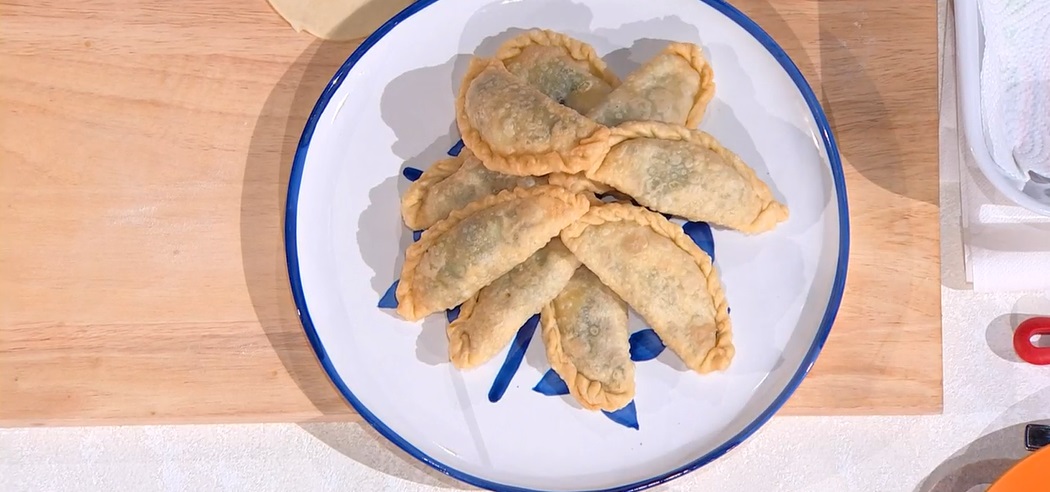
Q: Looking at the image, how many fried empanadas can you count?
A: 9